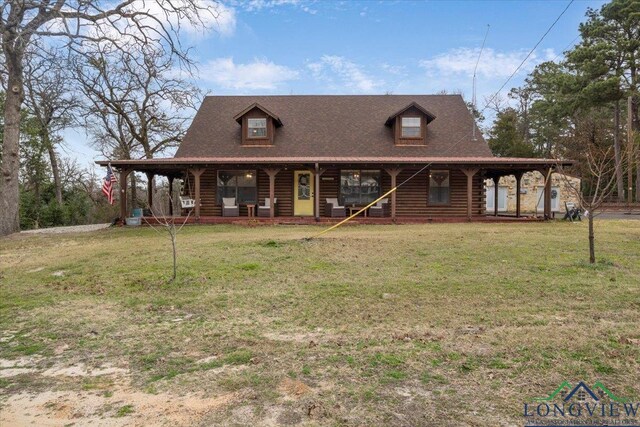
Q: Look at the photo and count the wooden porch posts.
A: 11